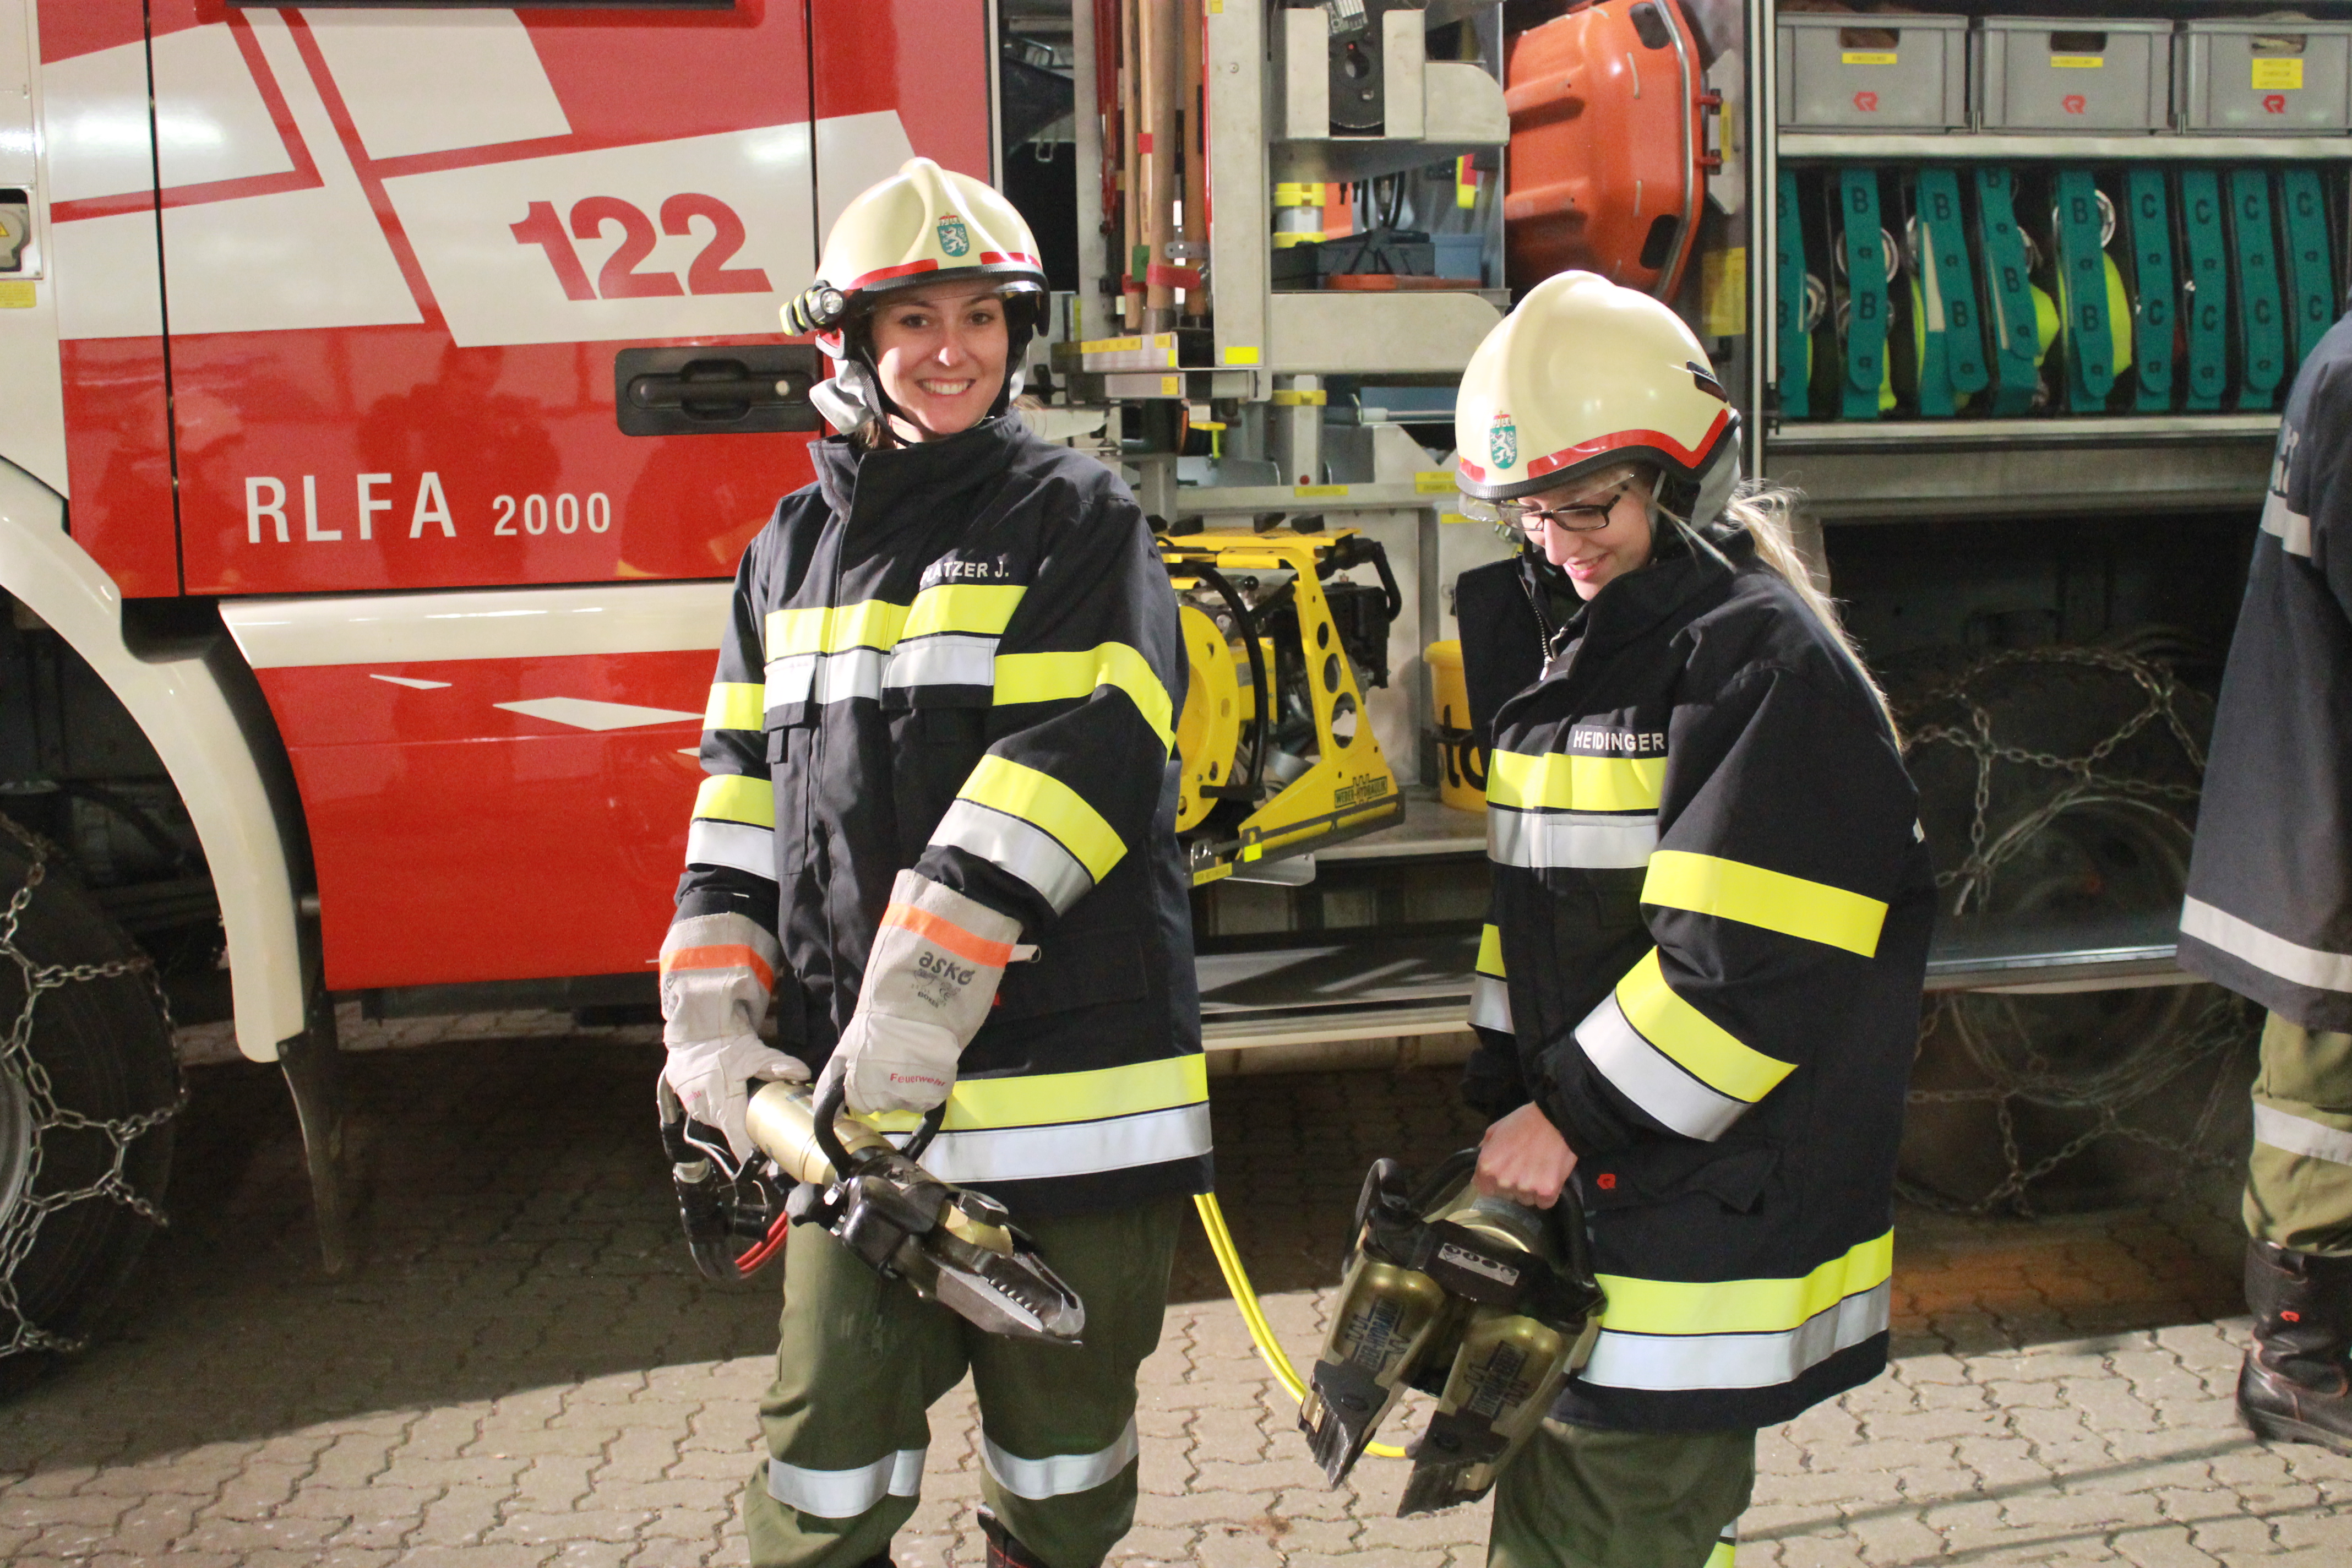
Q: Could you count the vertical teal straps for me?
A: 9